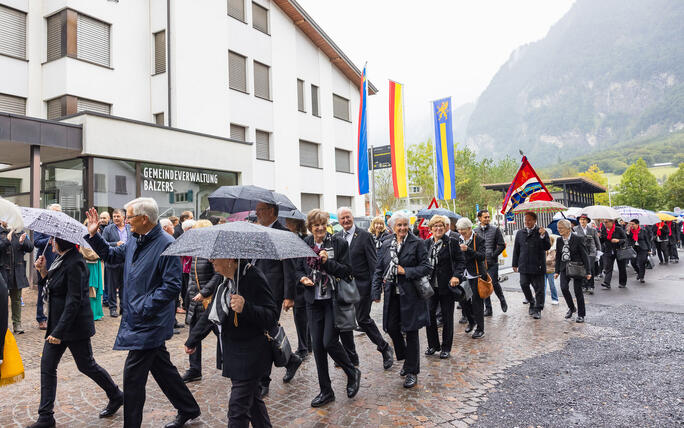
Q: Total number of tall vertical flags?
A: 3